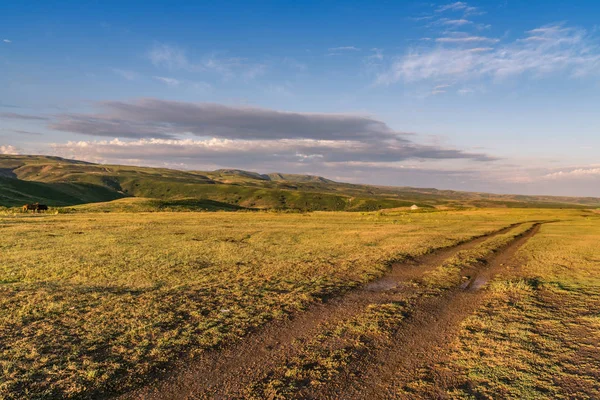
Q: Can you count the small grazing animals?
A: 2